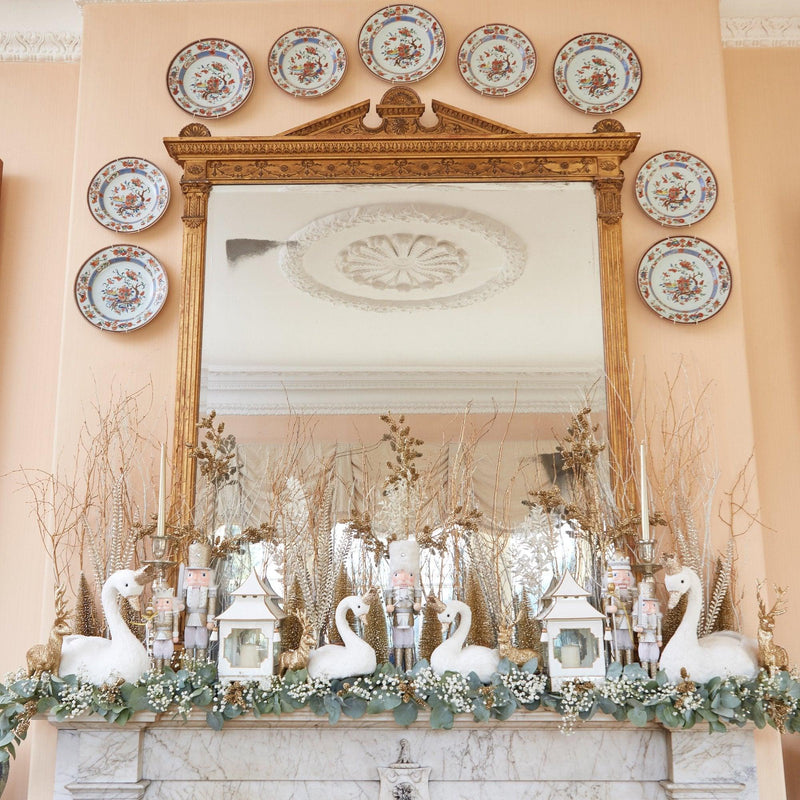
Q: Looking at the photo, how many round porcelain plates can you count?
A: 9